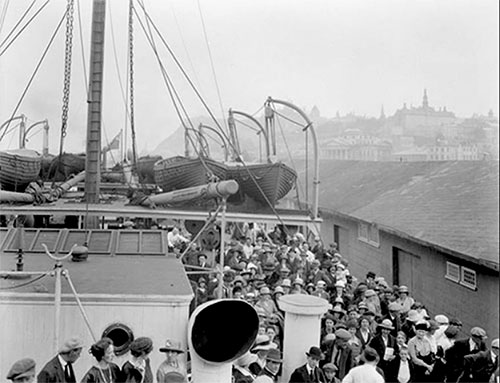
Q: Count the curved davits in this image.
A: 6